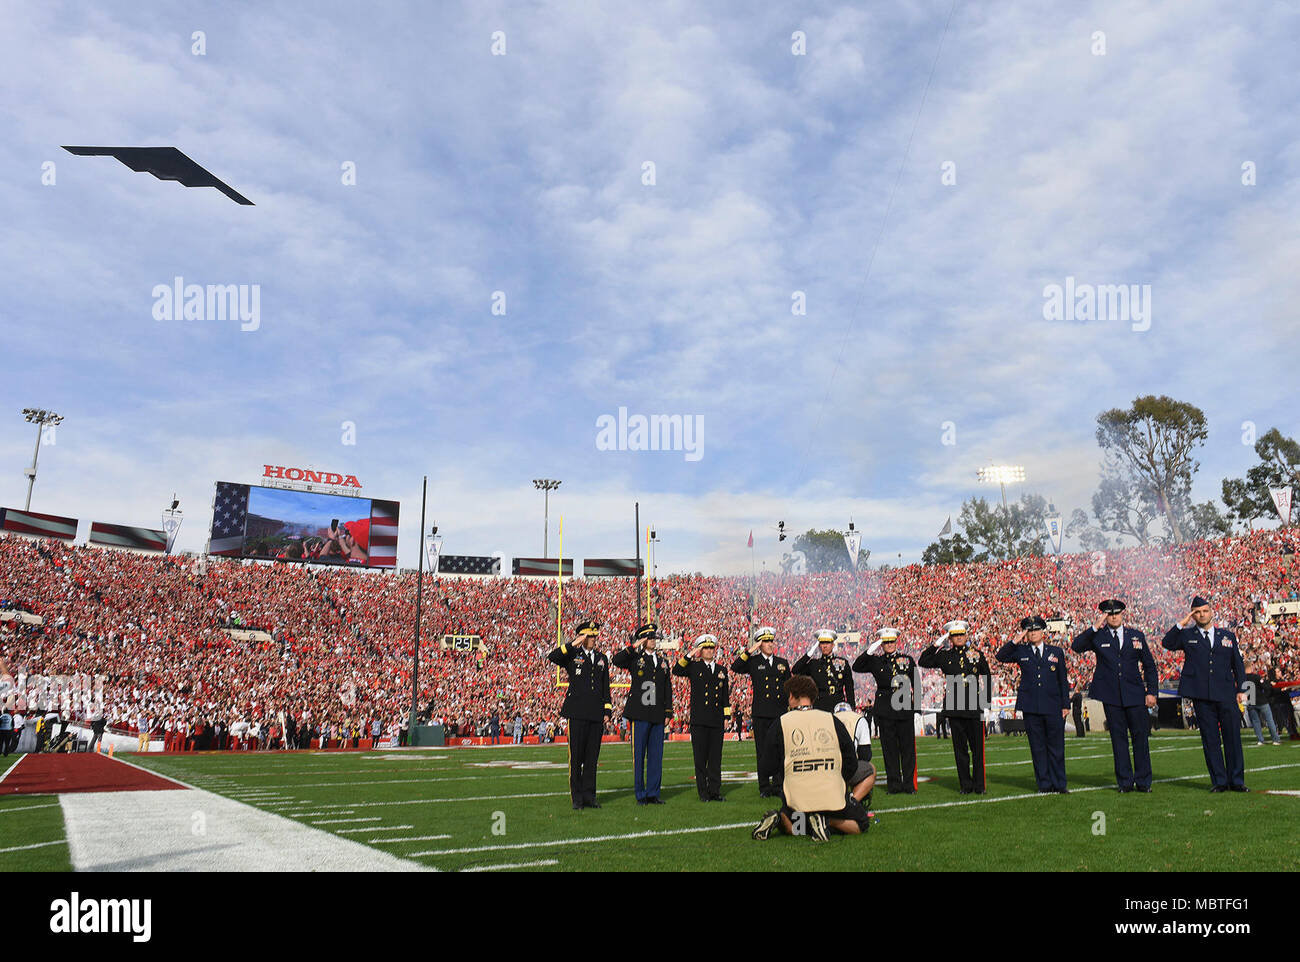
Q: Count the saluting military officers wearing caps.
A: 10